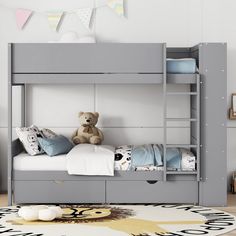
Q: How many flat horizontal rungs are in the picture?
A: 4